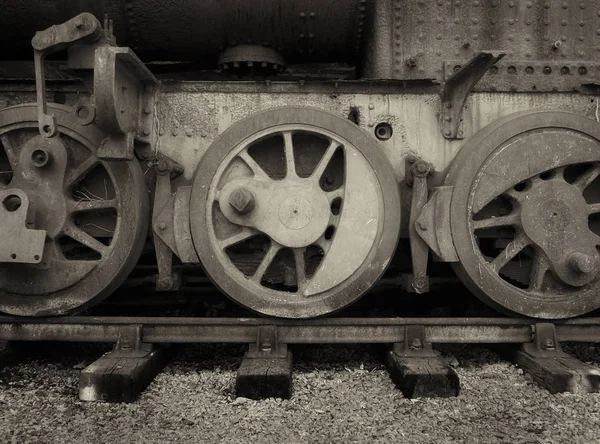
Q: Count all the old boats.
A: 0